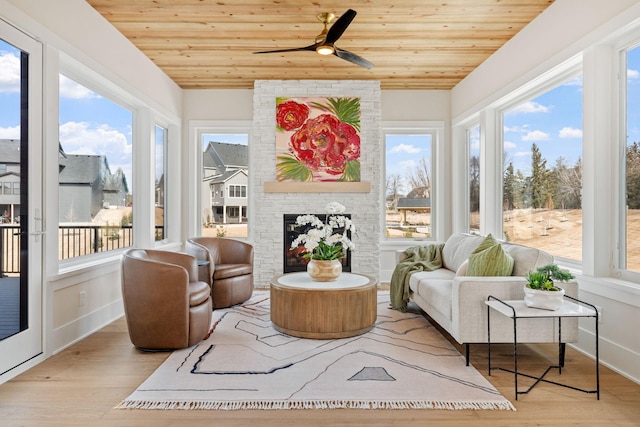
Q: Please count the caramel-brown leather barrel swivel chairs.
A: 2